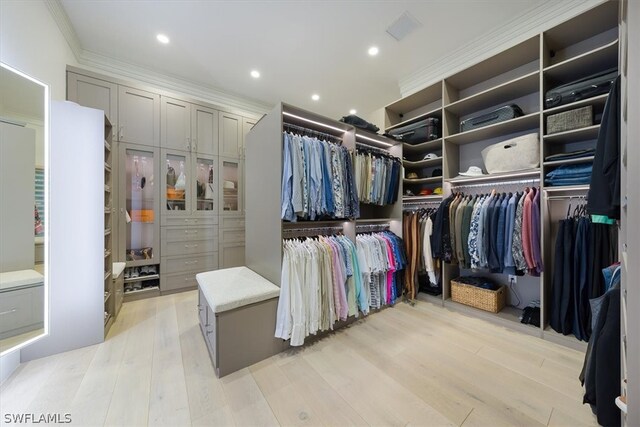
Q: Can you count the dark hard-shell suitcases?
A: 3